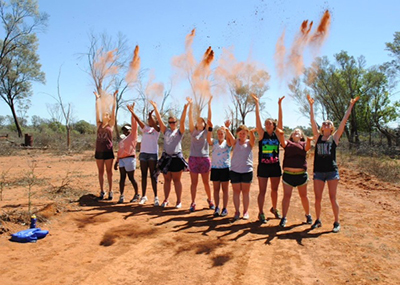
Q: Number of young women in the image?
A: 10